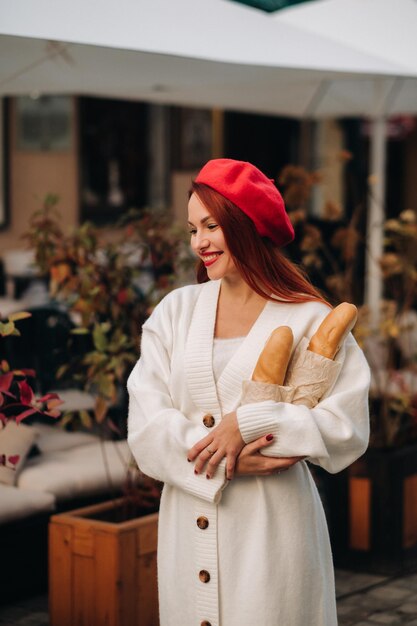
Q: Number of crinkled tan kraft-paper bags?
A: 2